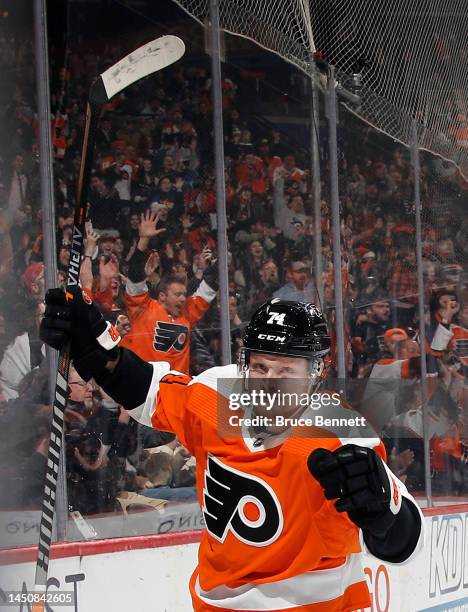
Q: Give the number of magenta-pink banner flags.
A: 0